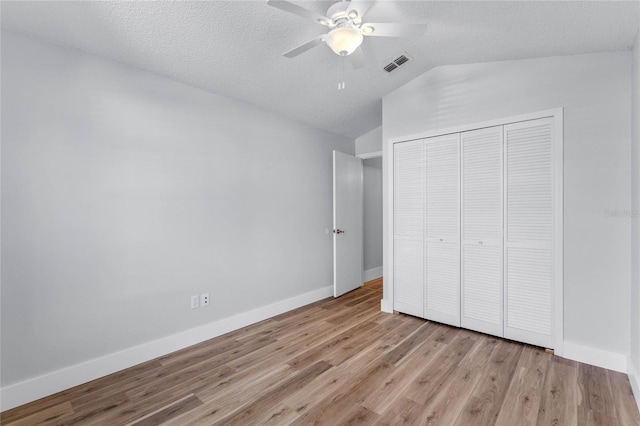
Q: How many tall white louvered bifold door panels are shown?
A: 4